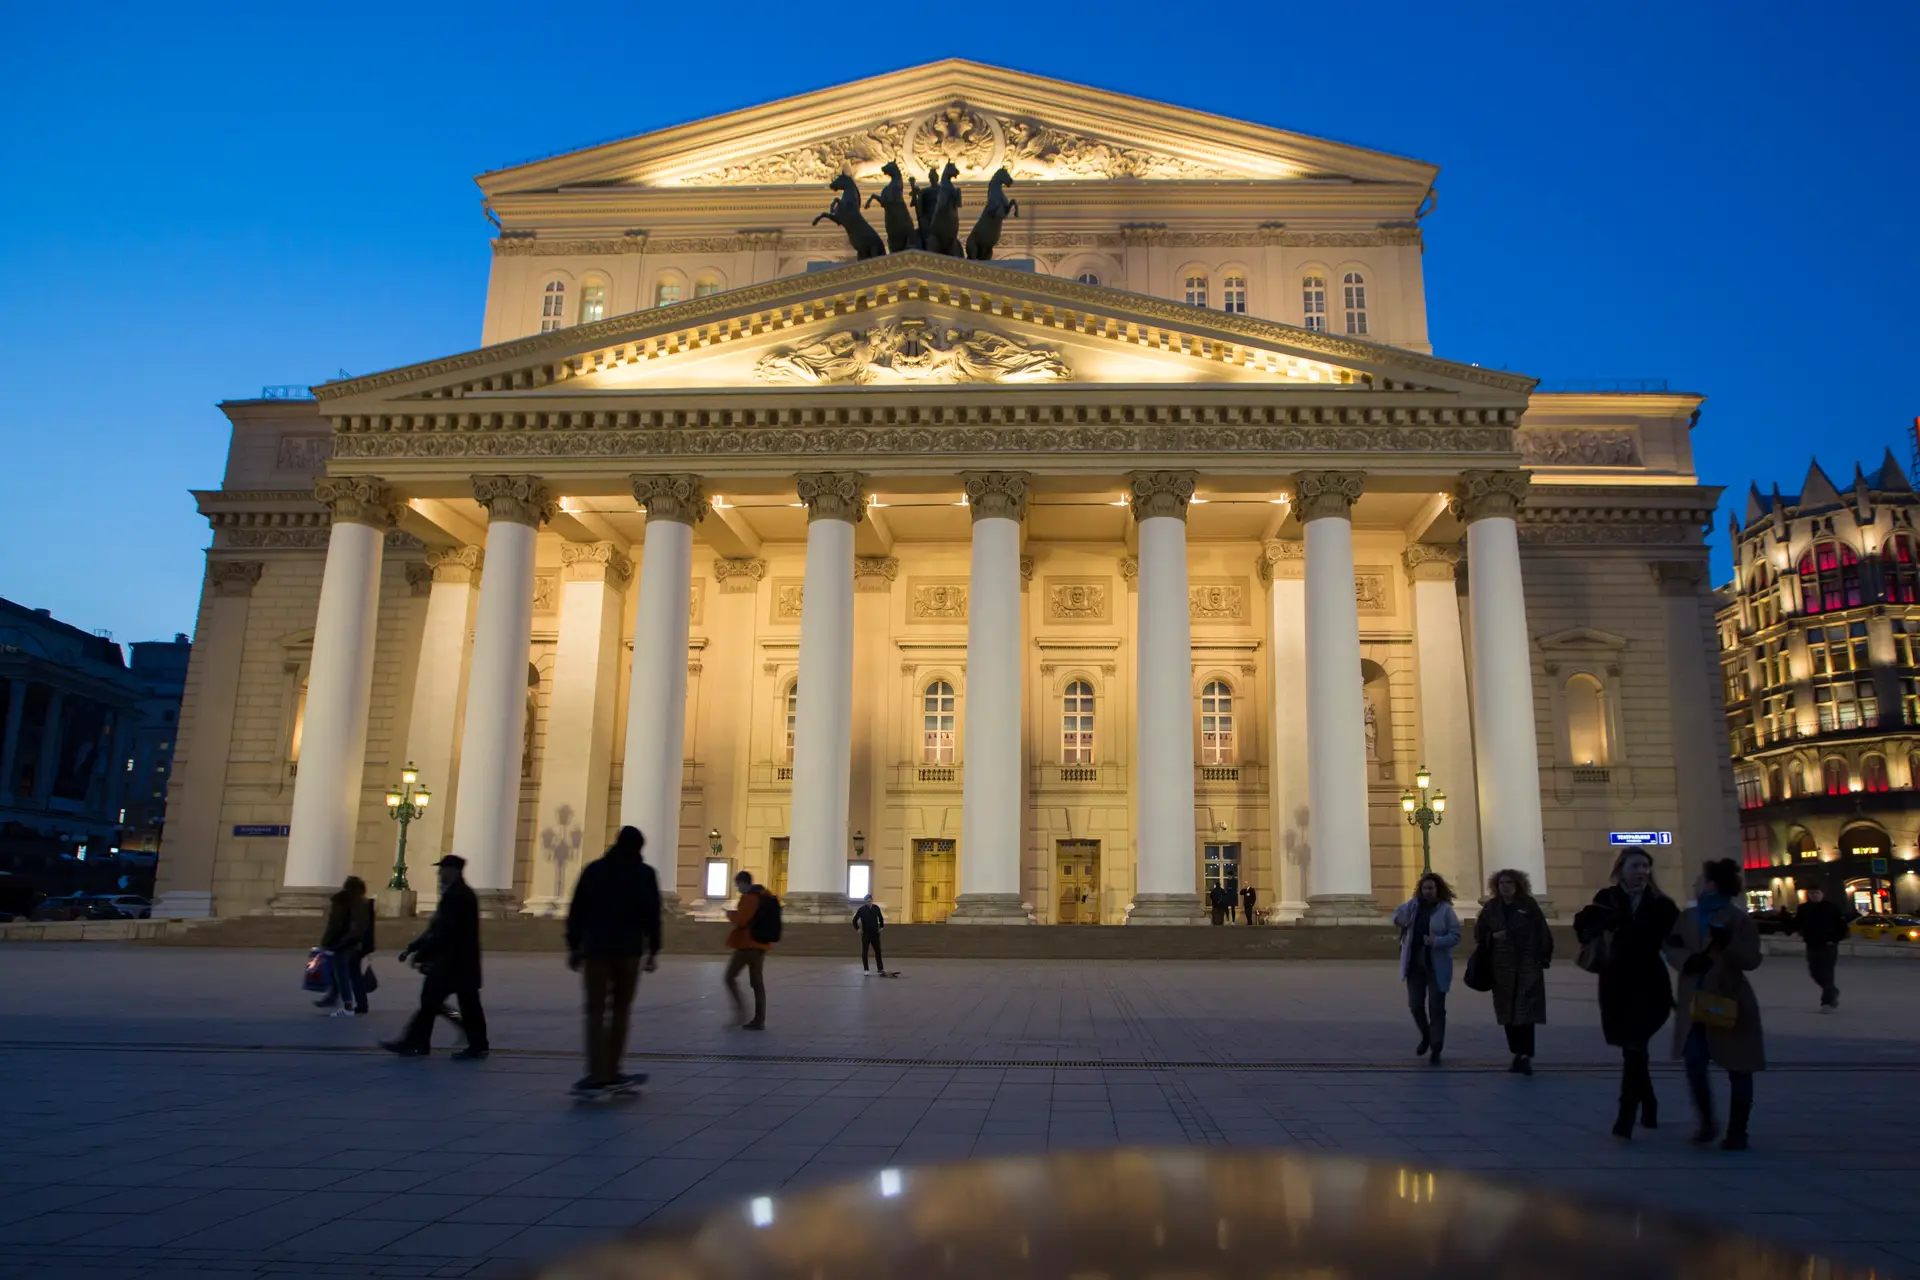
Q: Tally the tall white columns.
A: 8